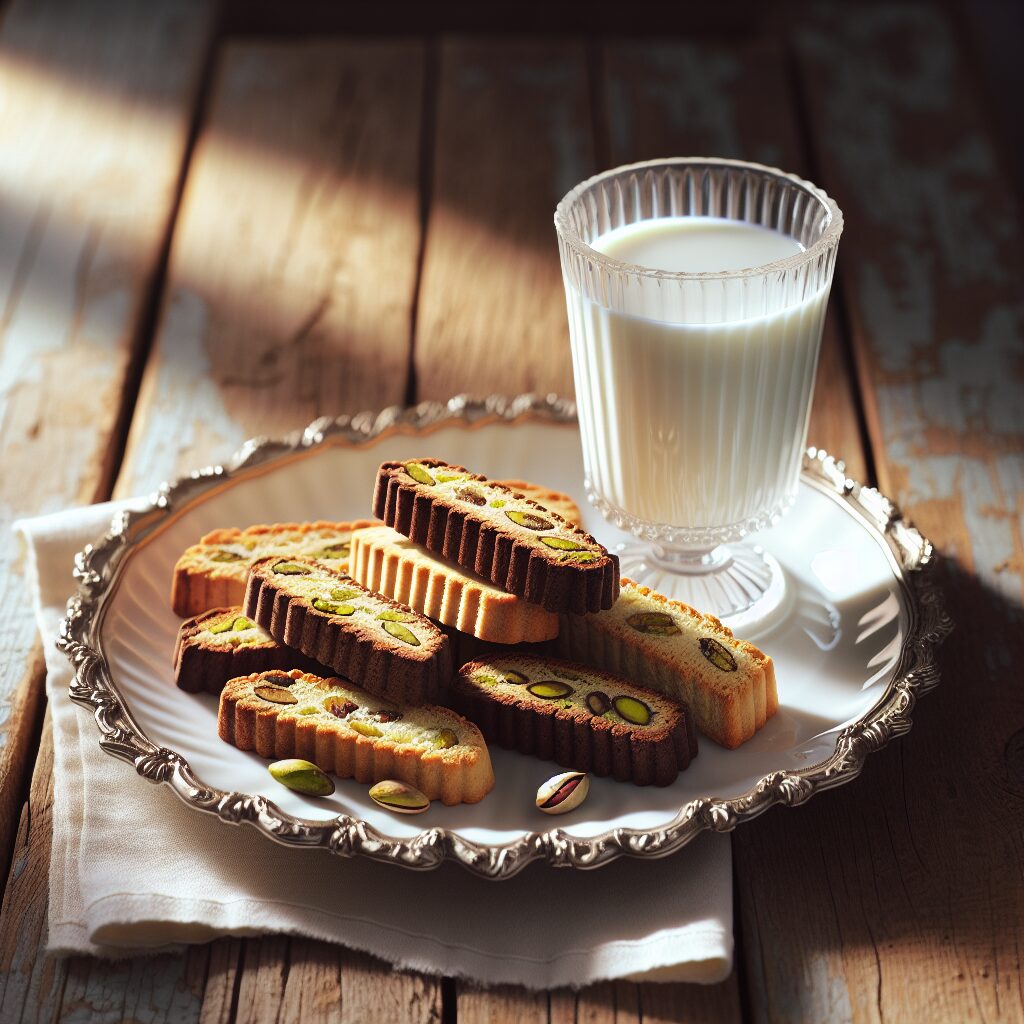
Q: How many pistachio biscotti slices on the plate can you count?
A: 9